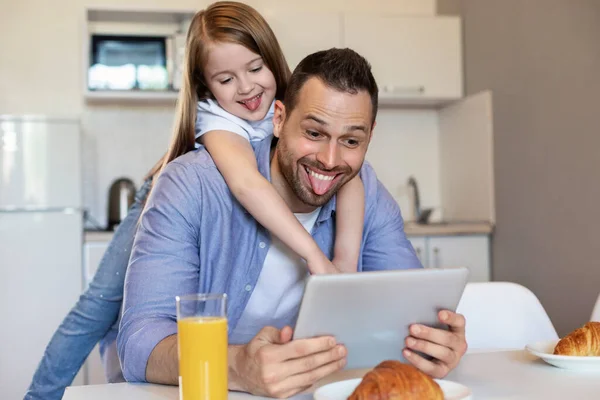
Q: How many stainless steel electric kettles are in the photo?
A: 1